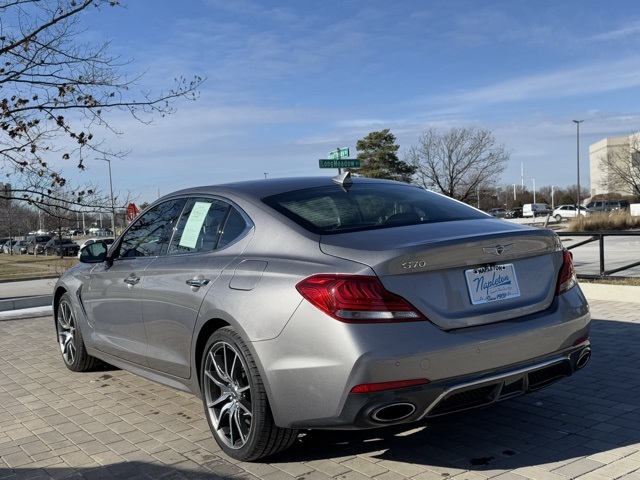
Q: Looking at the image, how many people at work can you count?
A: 0